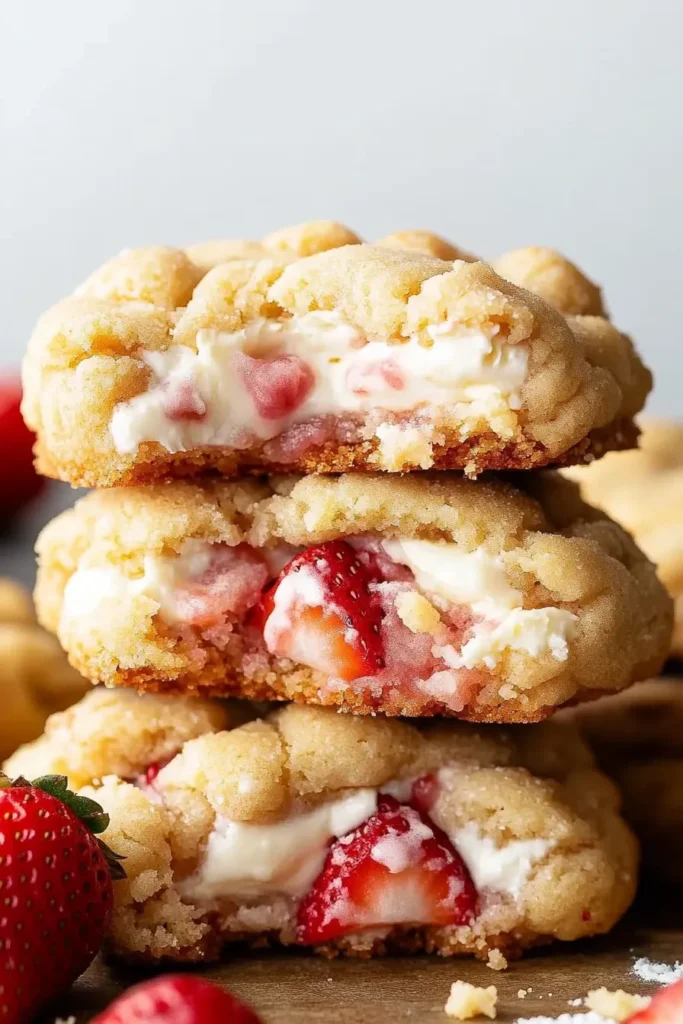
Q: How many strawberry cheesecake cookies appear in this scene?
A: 3